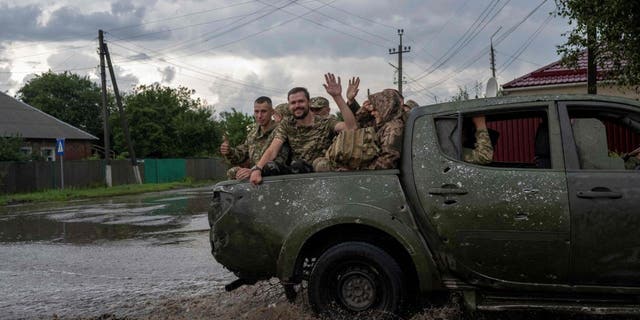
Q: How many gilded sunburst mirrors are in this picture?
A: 0